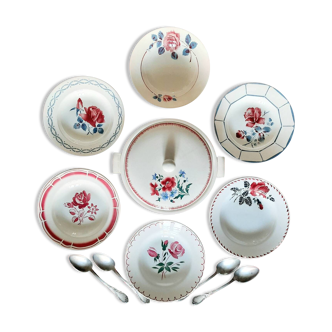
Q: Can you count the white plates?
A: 6